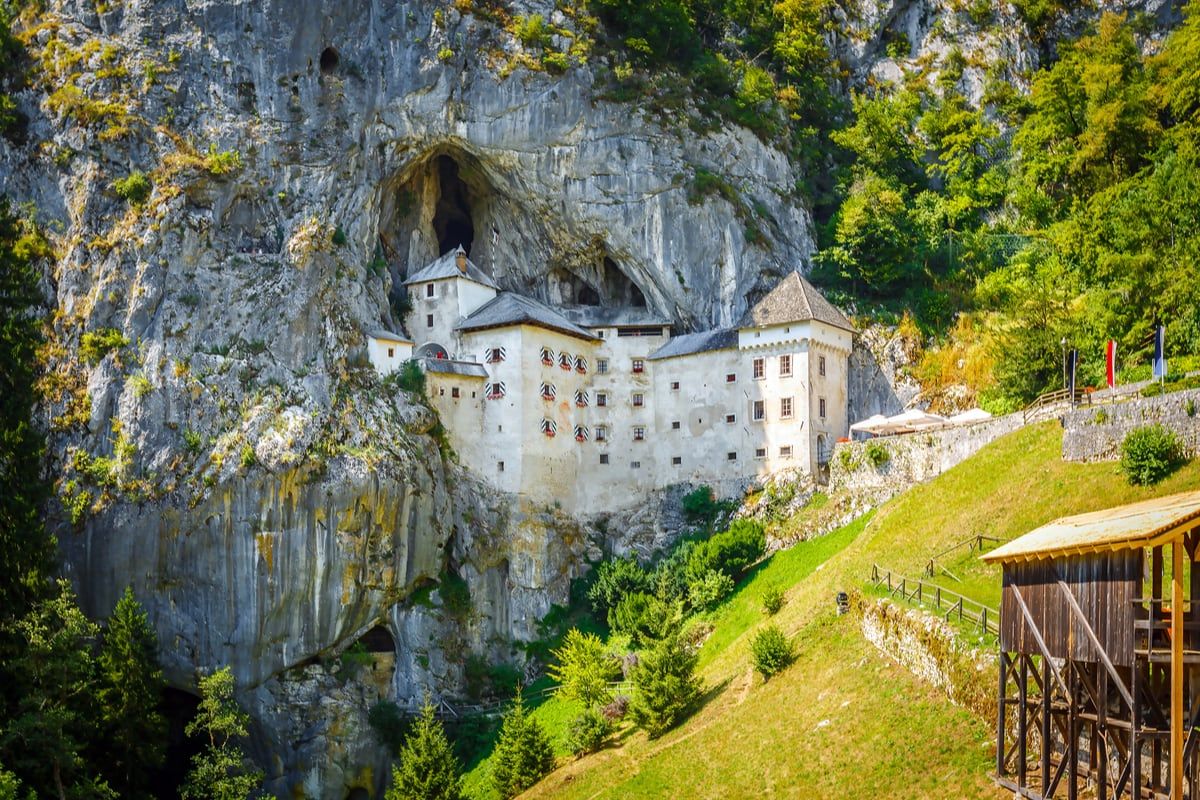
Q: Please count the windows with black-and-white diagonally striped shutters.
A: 9